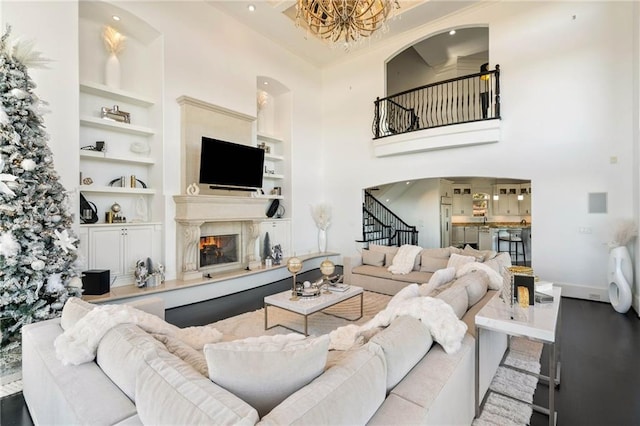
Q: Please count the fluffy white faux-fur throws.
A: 4